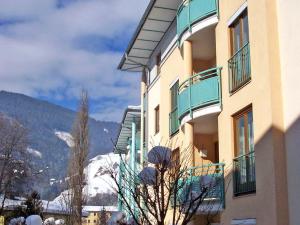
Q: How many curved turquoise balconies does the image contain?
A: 3